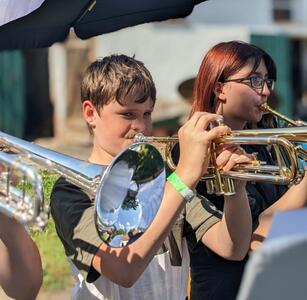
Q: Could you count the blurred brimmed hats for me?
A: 1